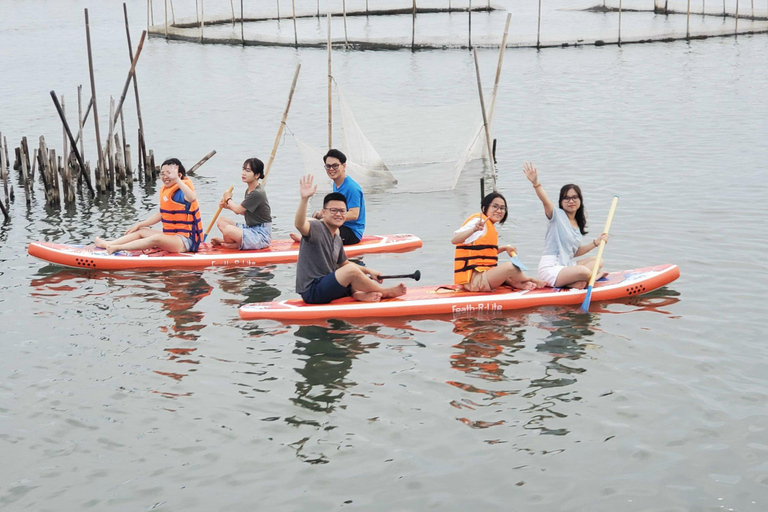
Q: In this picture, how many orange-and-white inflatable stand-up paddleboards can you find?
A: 2